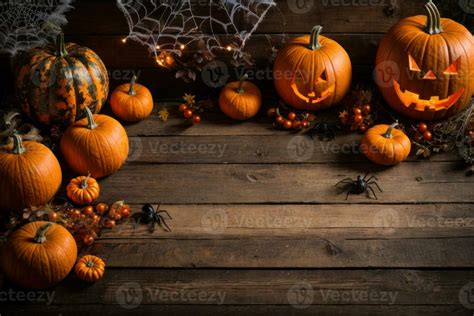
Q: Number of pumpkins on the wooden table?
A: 11